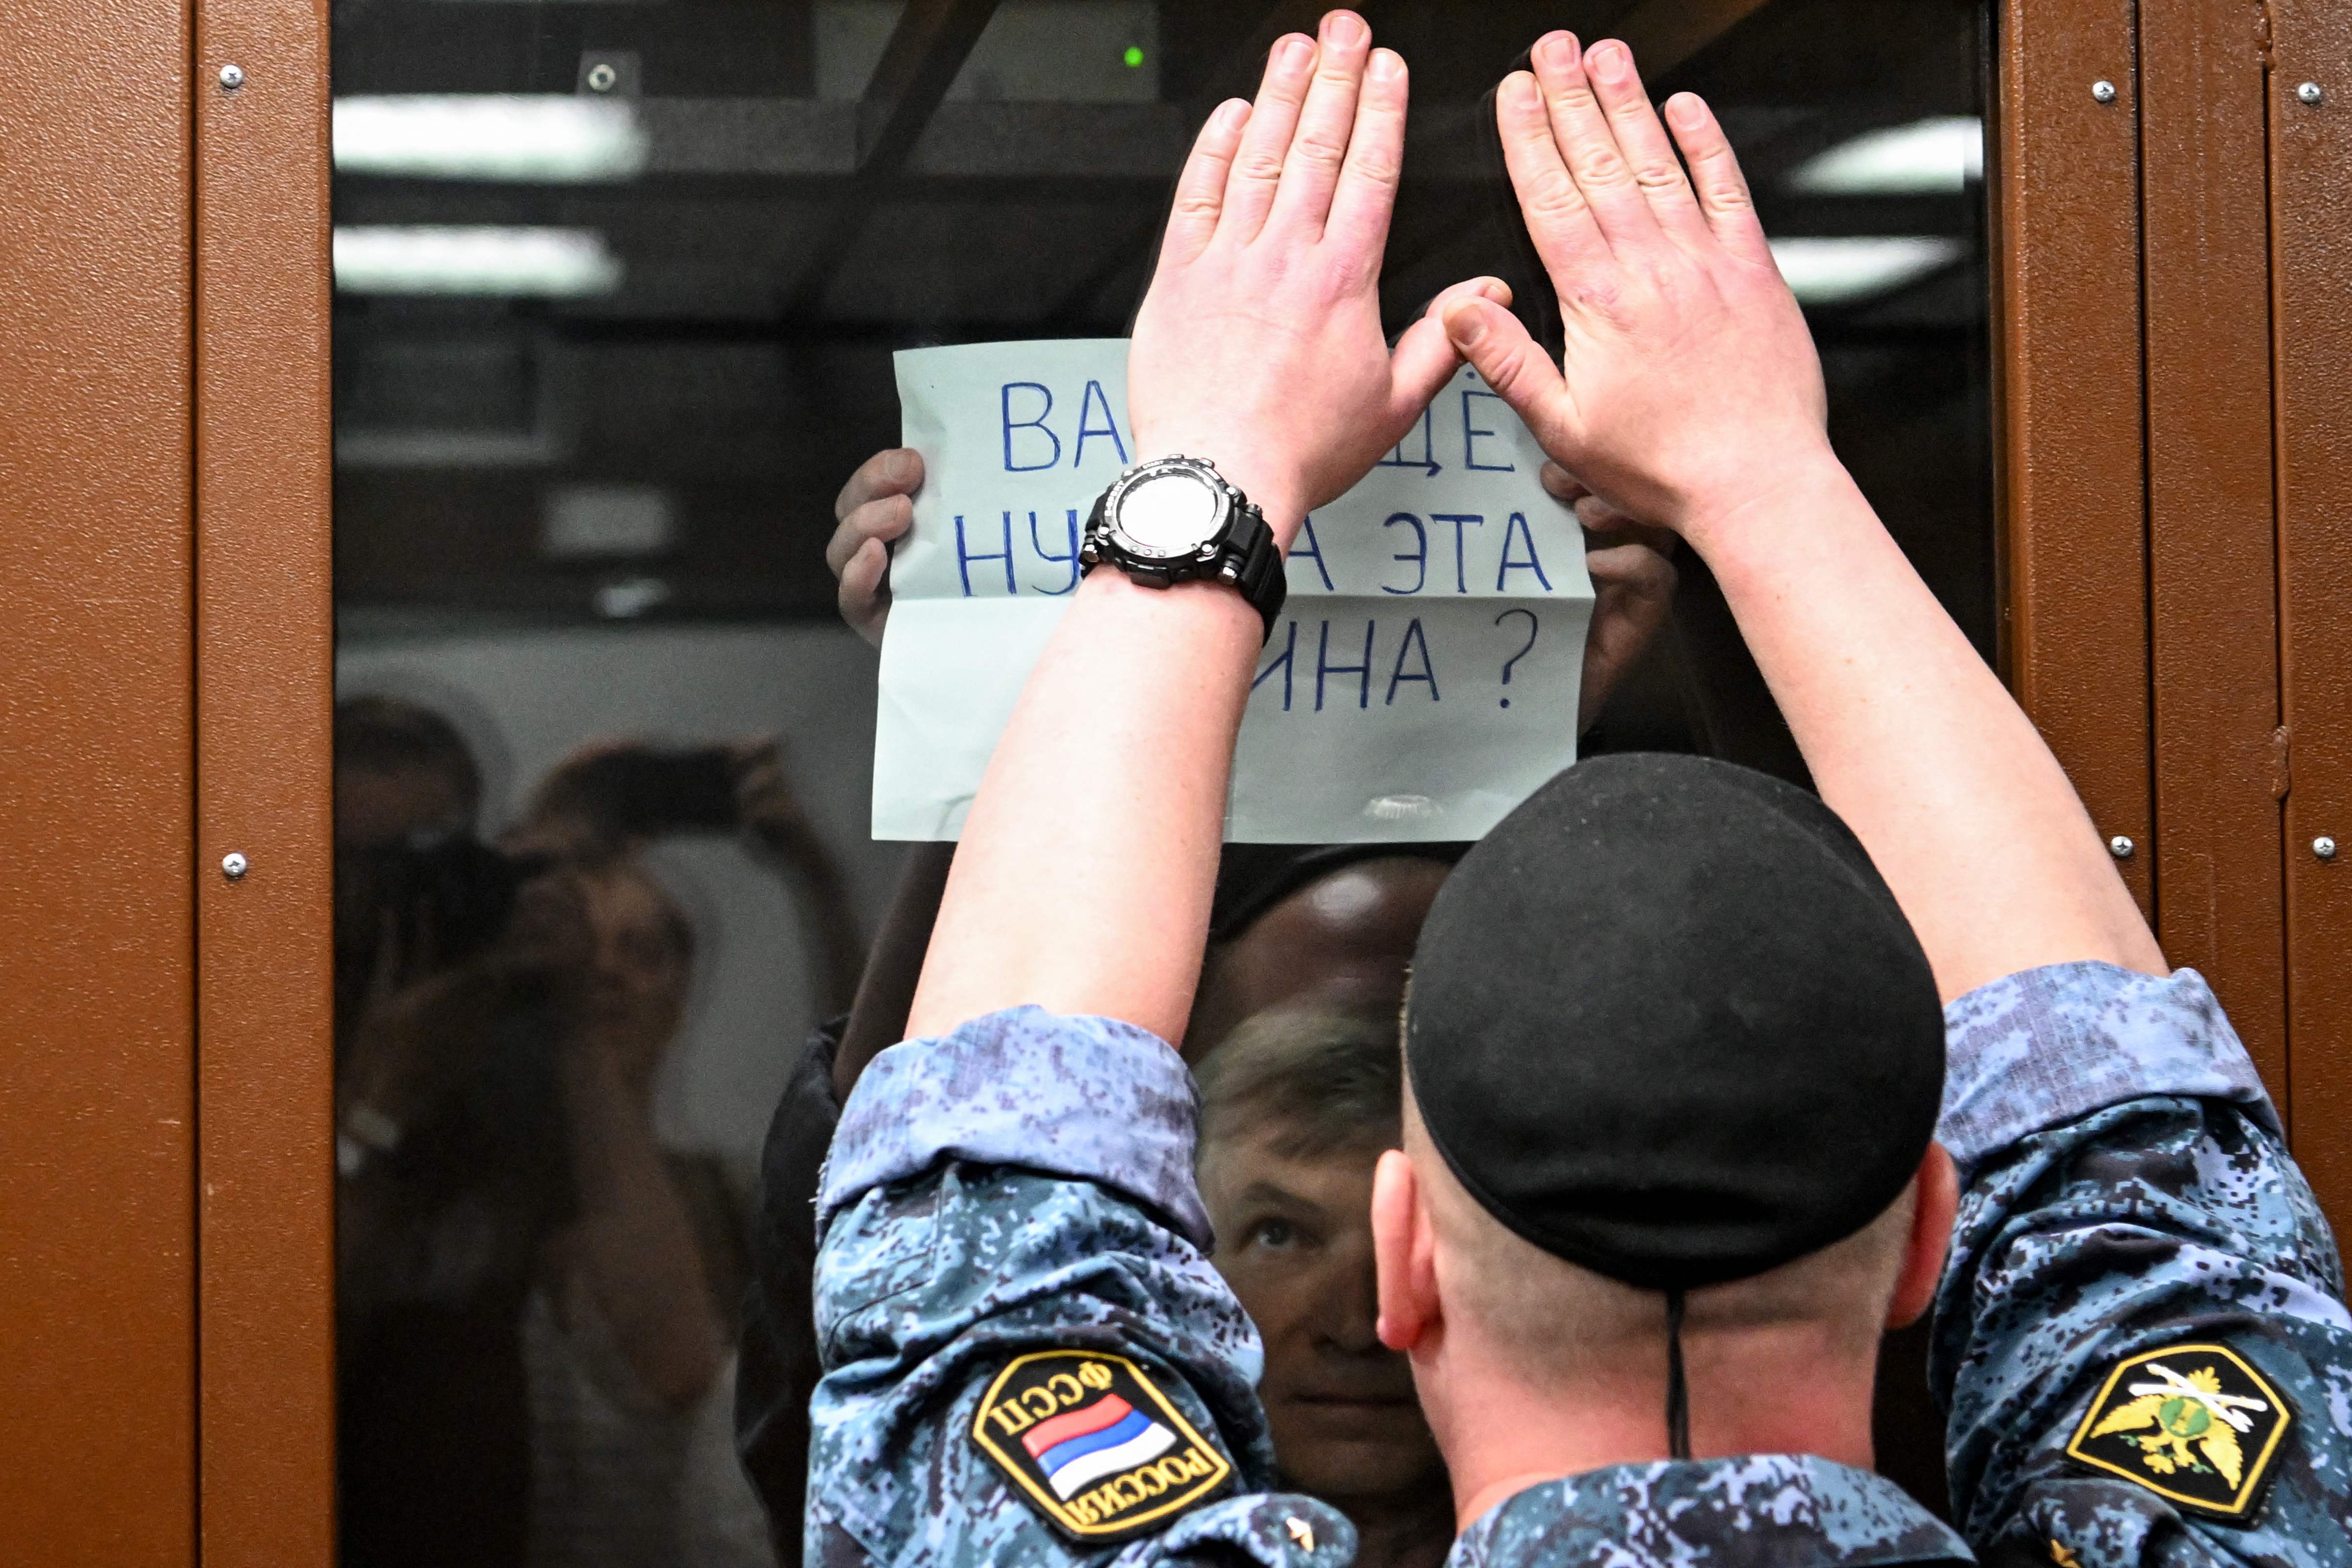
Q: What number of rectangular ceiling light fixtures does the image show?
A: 4